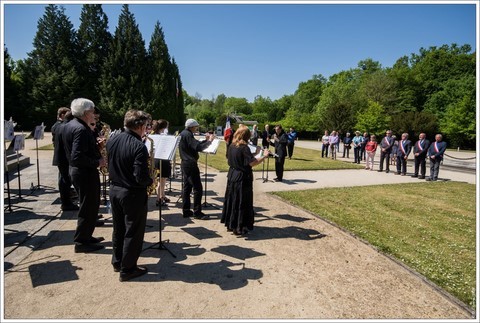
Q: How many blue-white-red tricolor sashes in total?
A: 4